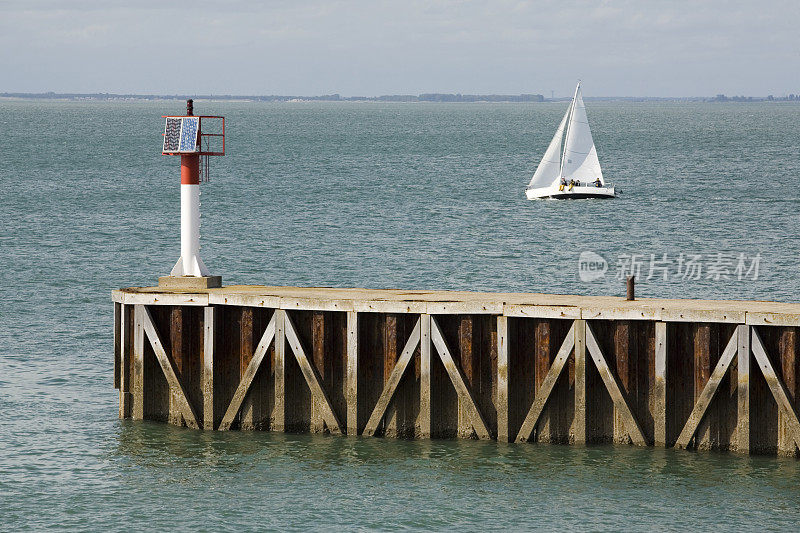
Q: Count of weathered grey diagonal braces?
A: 9